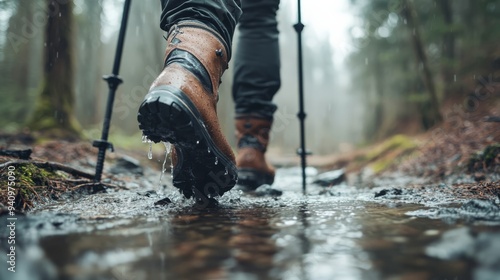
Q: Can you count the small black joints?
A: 5